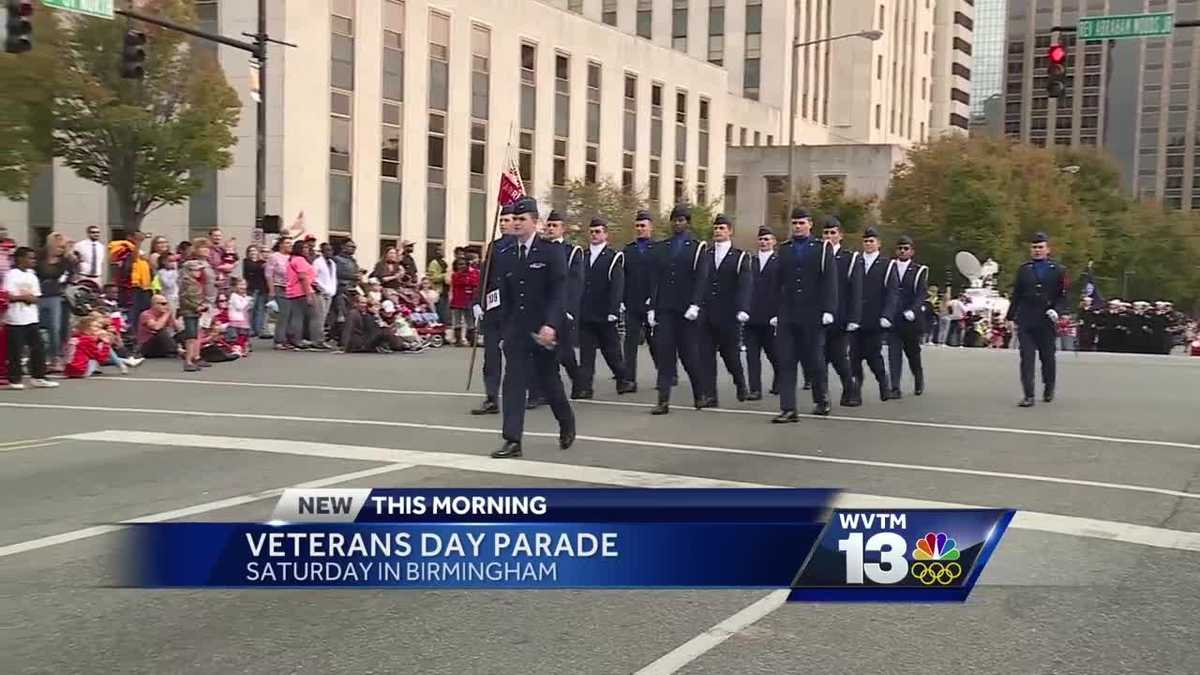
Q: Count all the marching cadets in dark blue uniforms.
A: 13